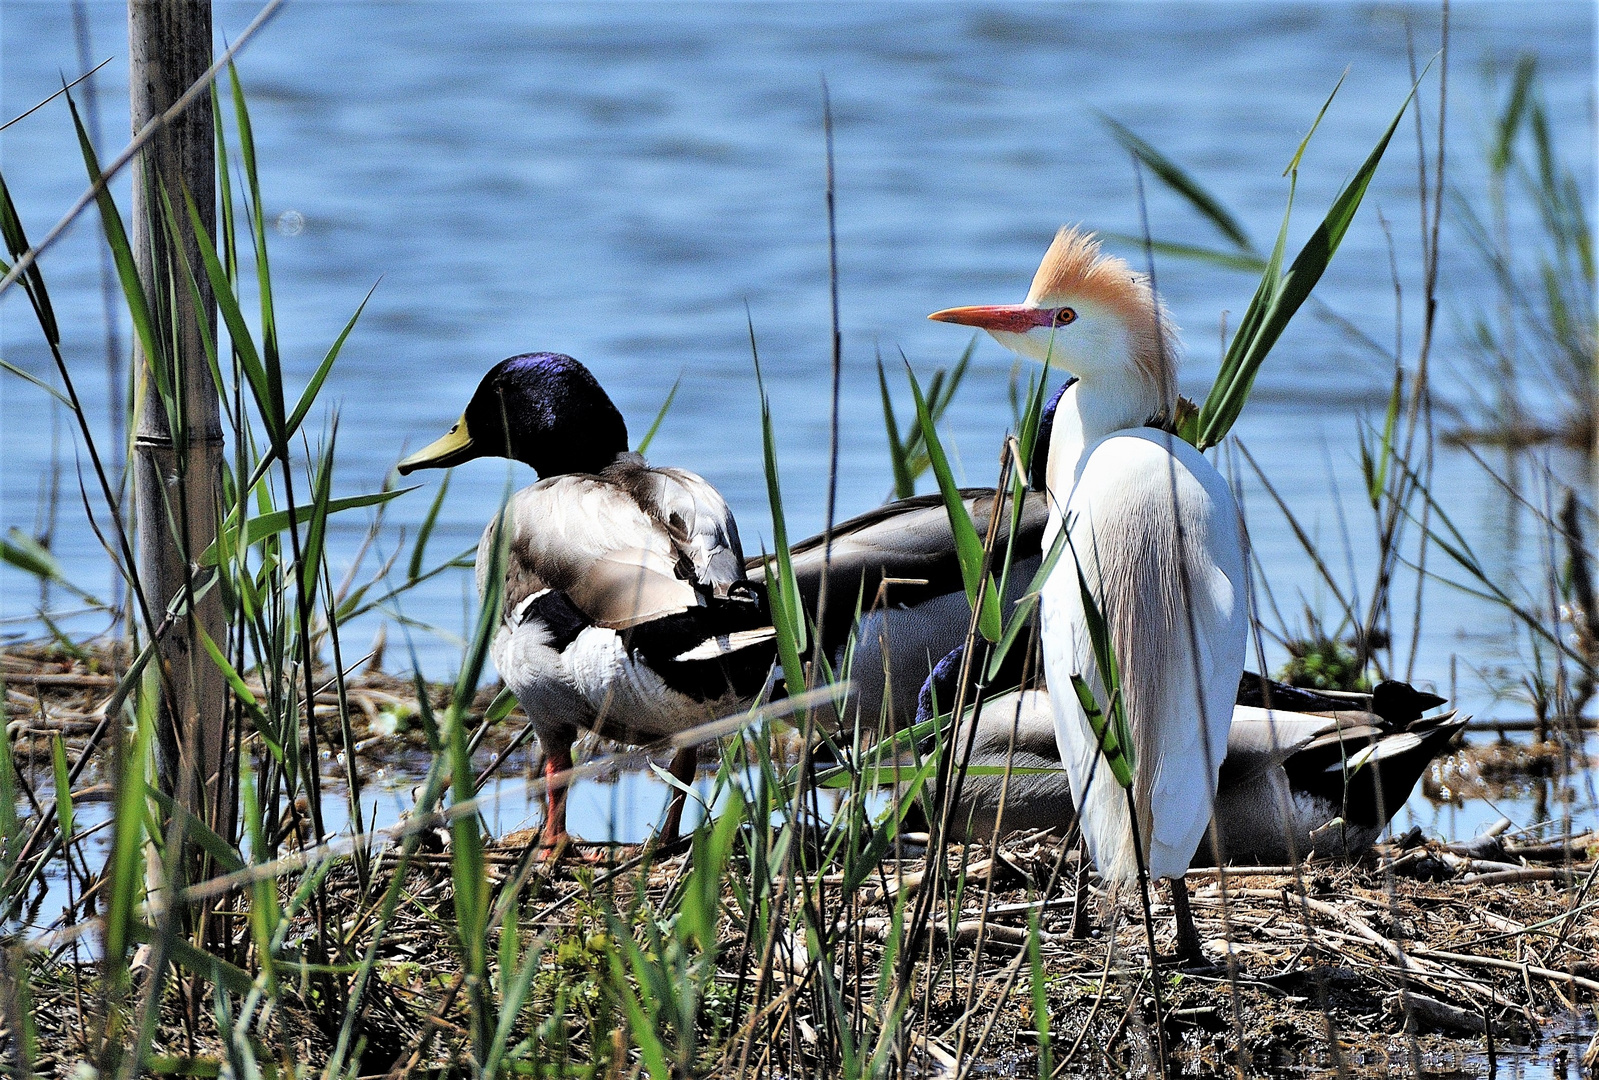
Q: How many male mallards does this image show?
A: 3